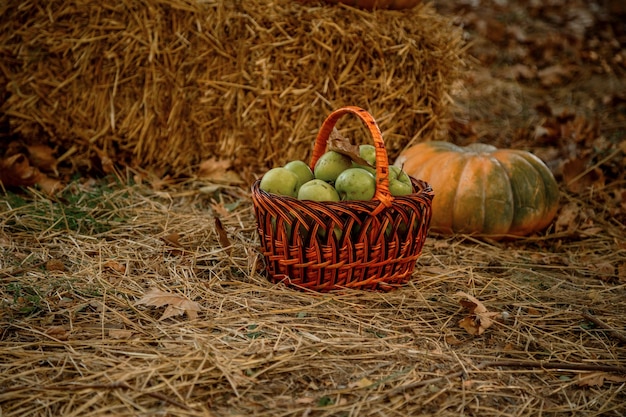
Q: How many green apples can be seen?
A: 8